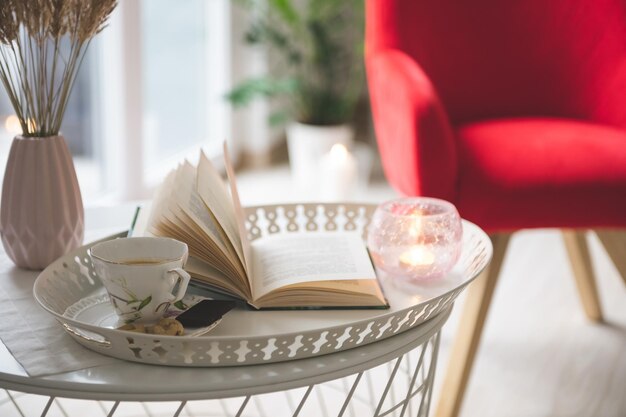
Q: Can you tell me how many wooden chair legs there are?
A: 3